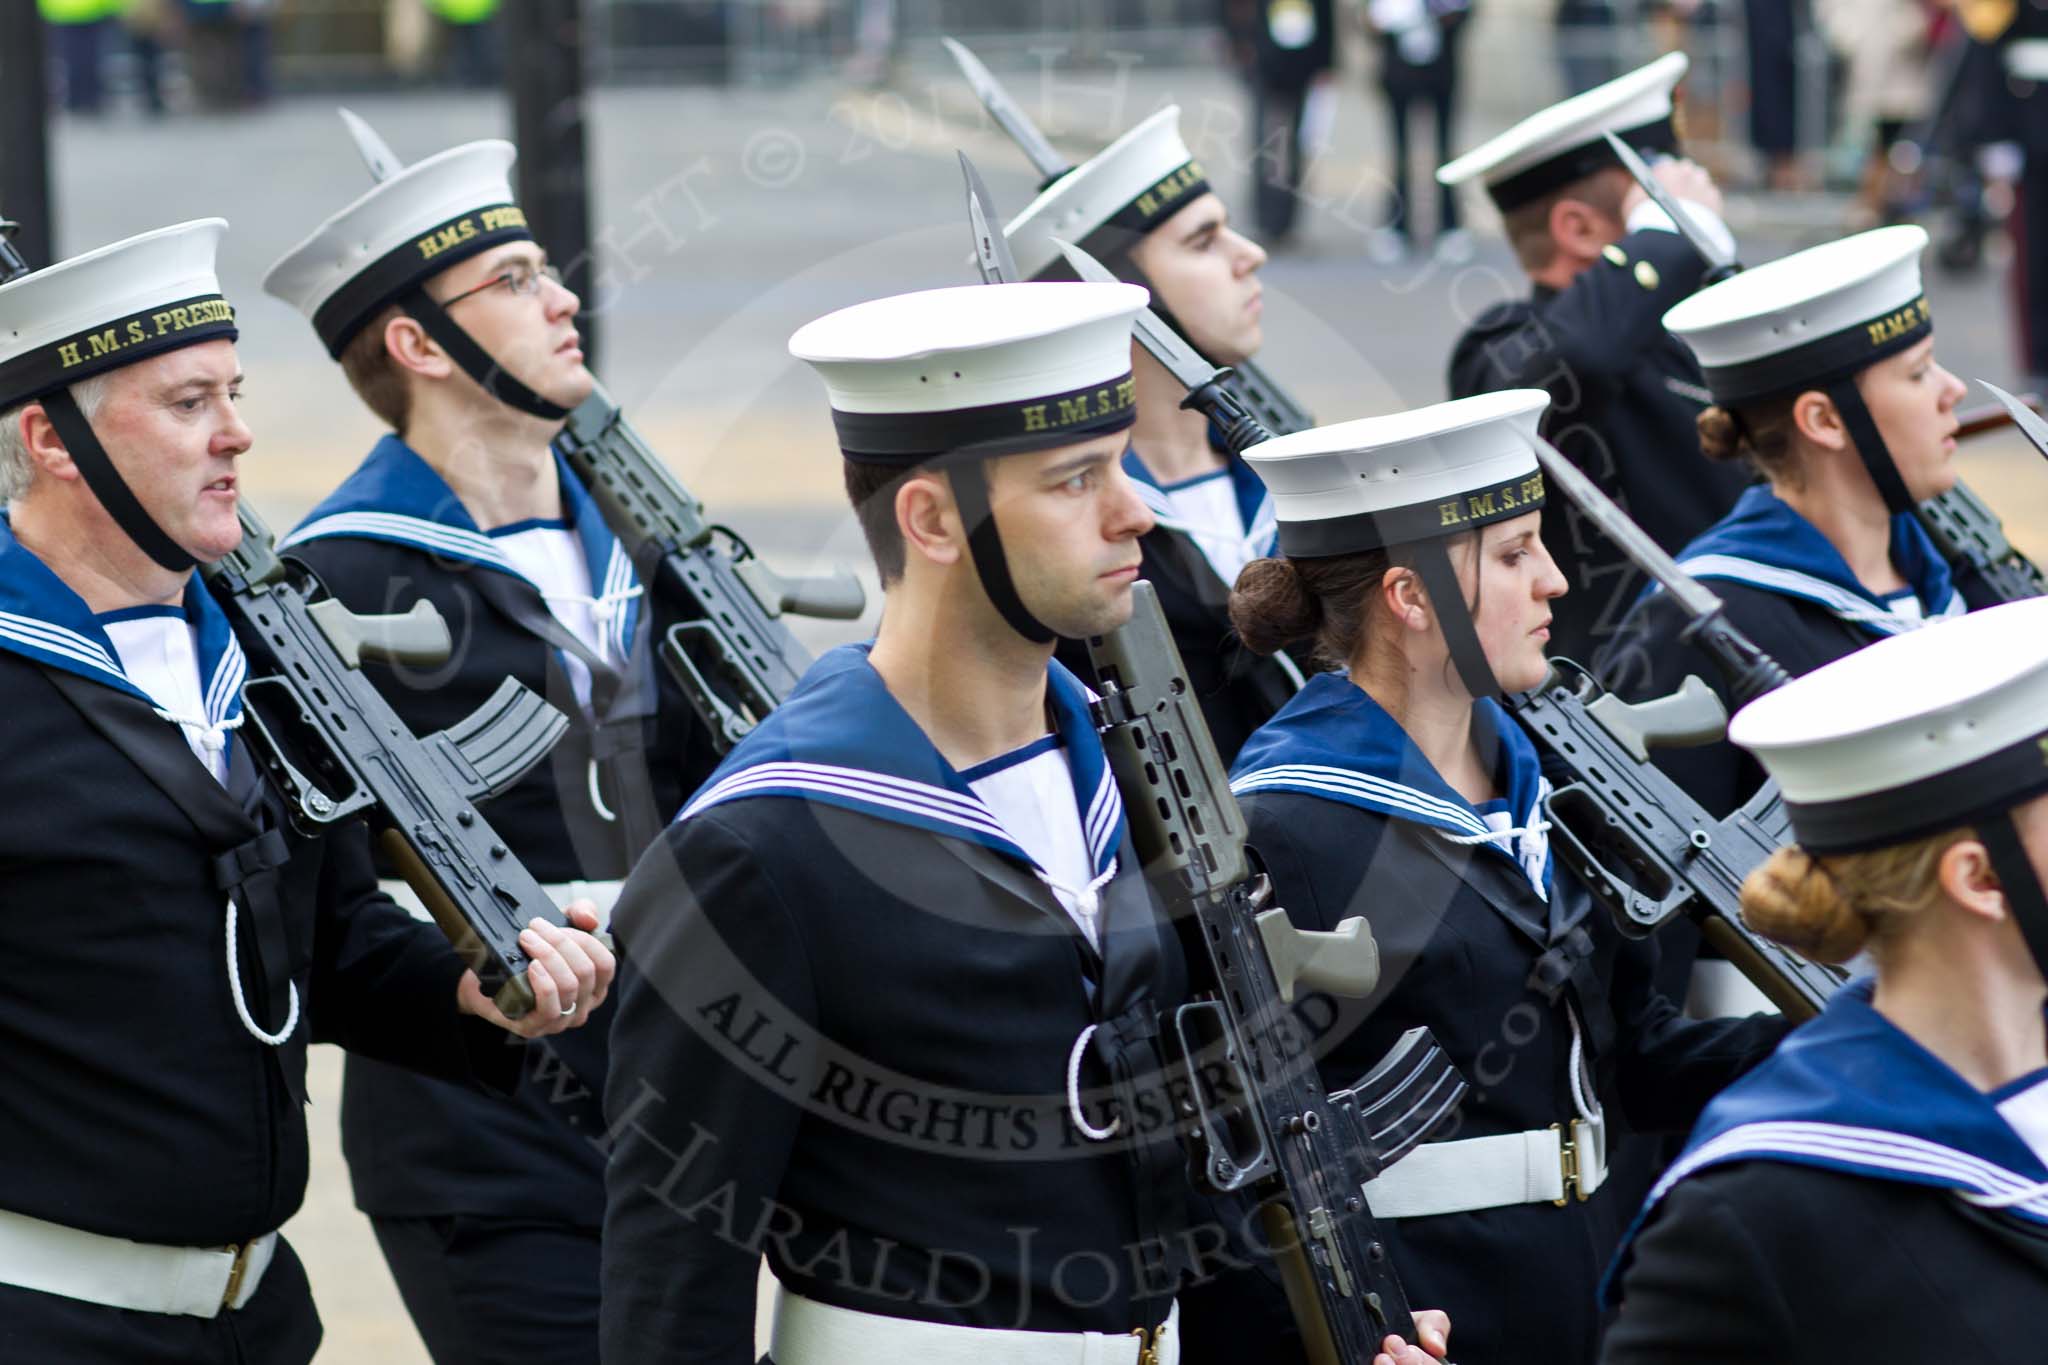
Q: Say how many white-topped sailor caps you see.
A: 8